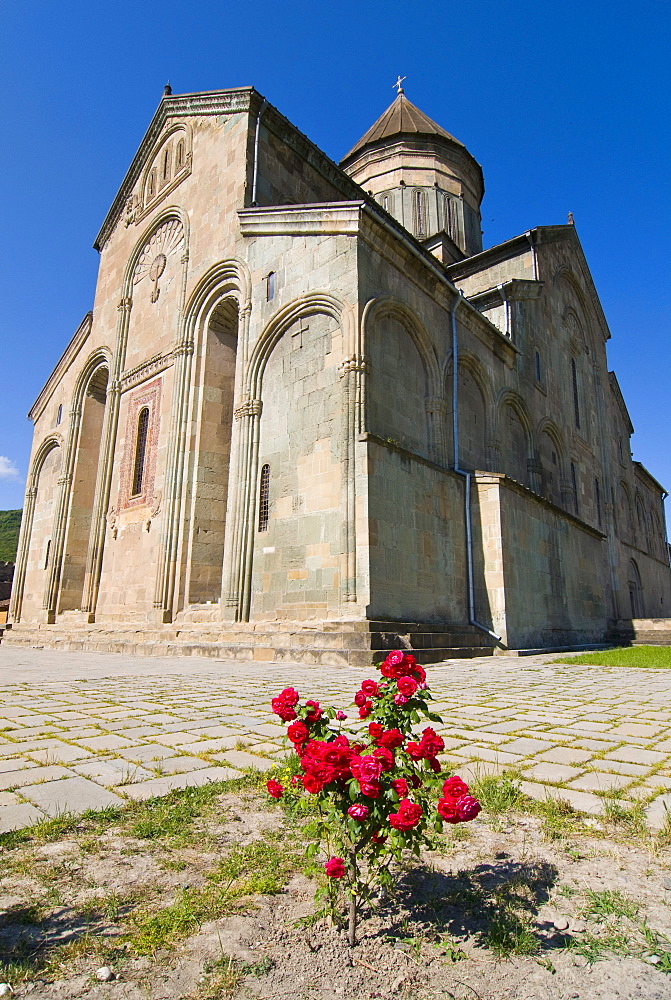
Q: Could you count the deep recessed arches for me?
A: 2